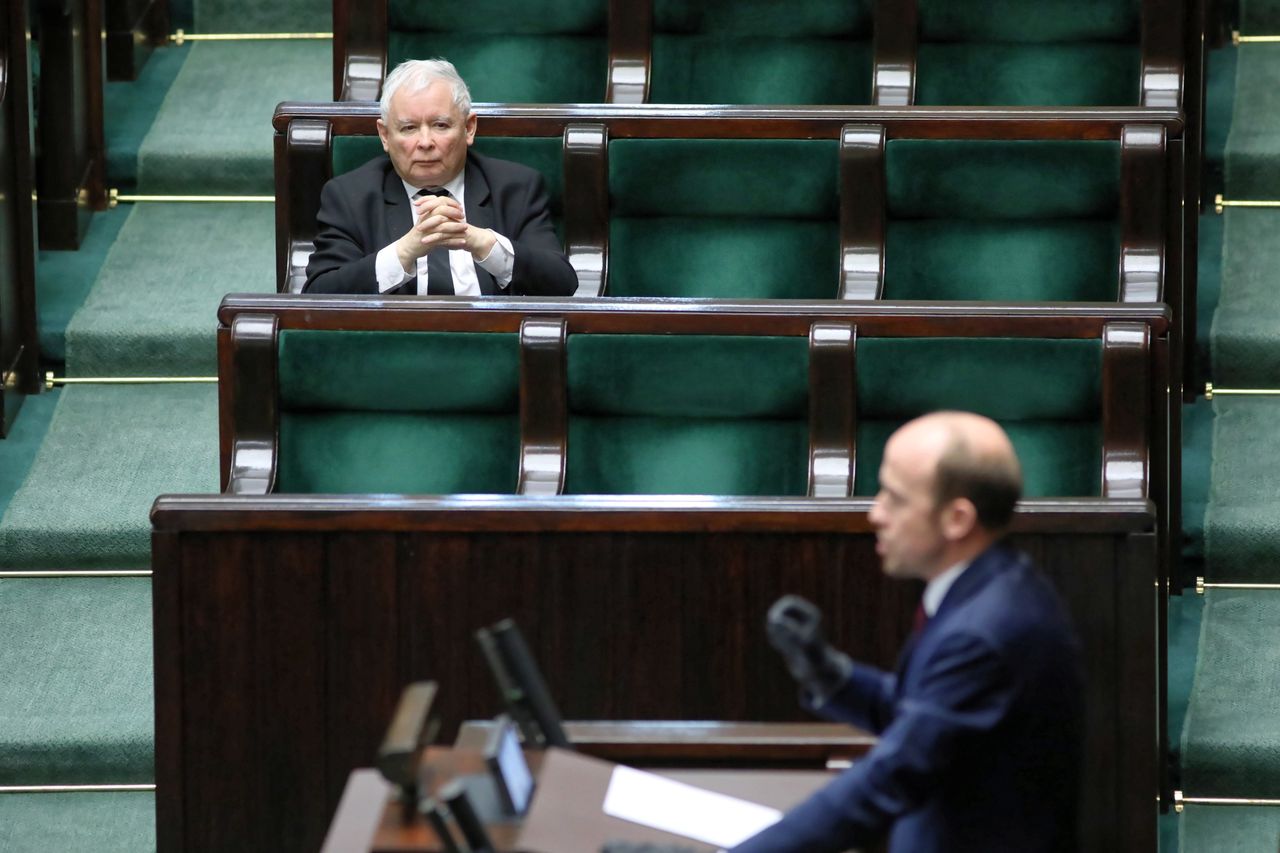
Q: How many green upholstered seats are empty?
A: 8